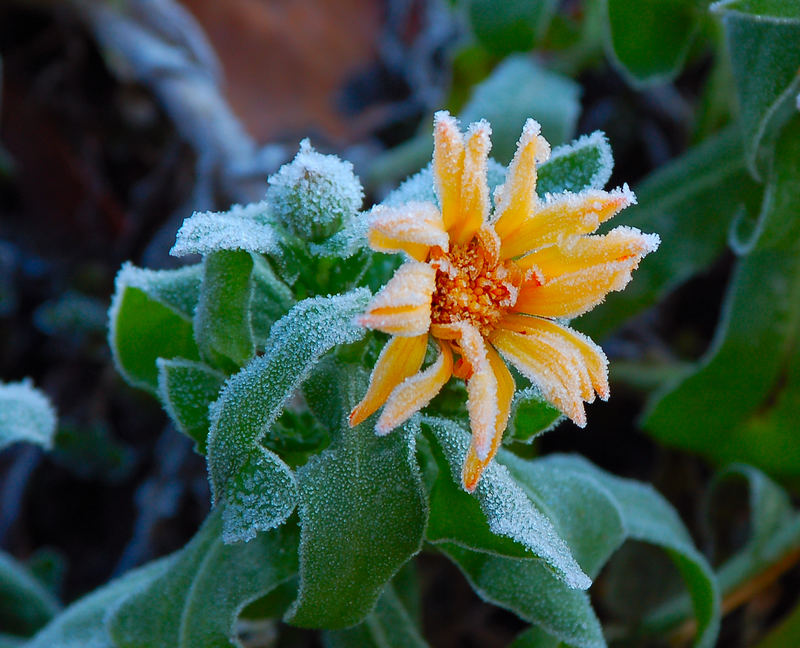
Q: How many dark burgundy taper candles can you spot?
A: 0